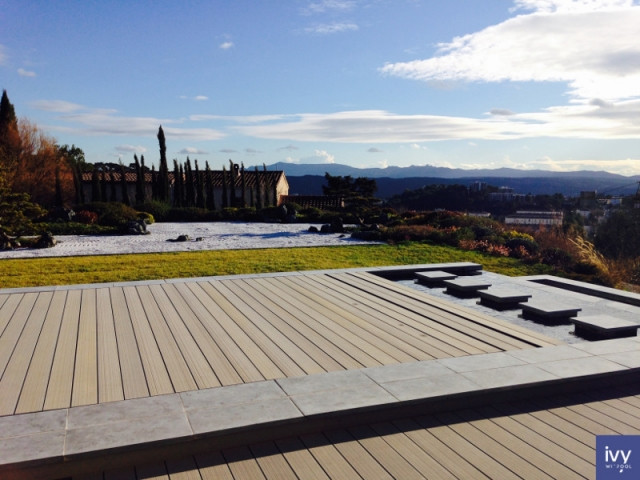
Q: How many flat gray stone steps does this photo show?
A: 5